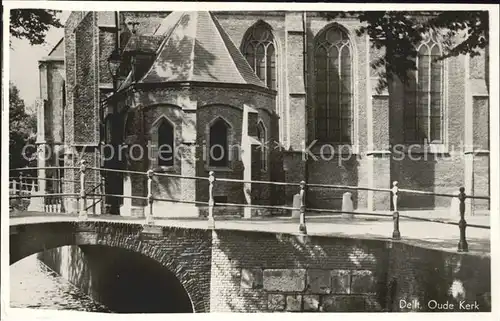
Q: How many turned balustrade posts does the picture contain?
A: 6